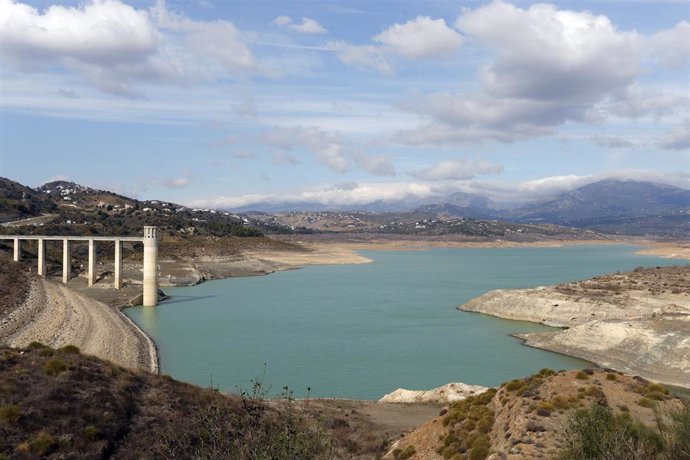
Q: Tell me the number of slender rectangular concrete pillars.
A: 5